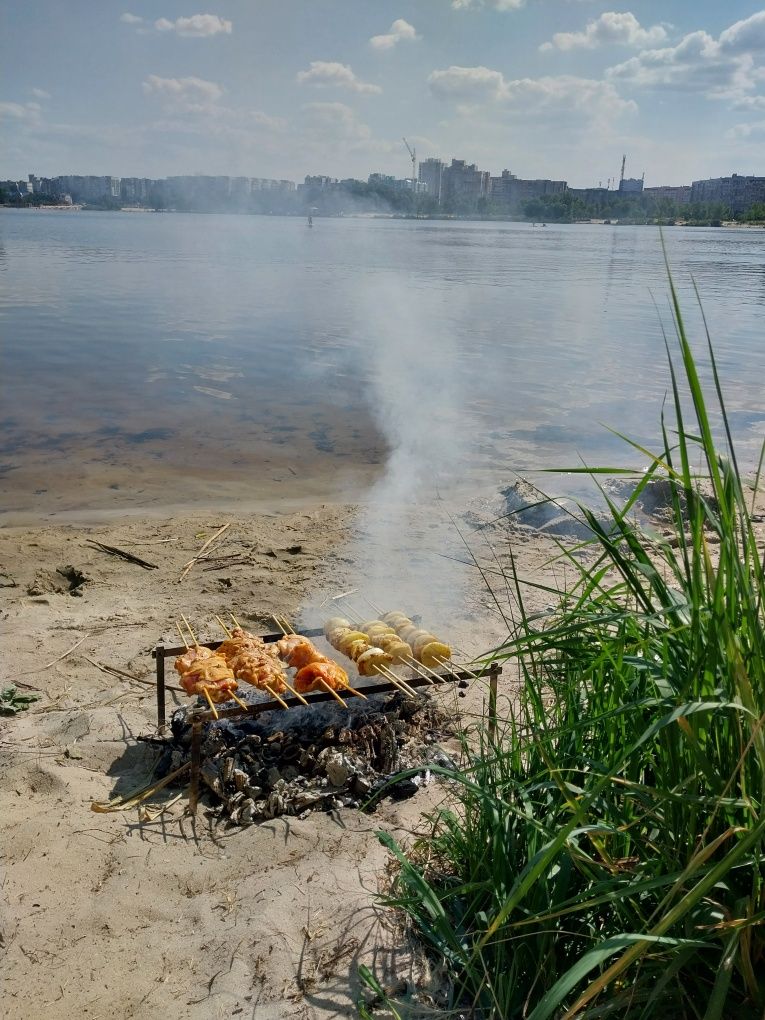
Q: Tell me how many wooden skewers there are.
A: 12